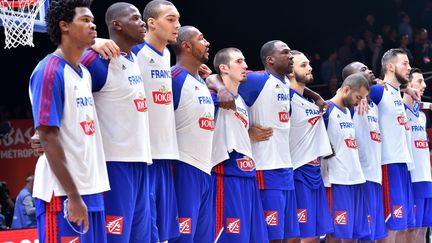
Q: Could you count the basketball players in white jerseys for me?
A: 11